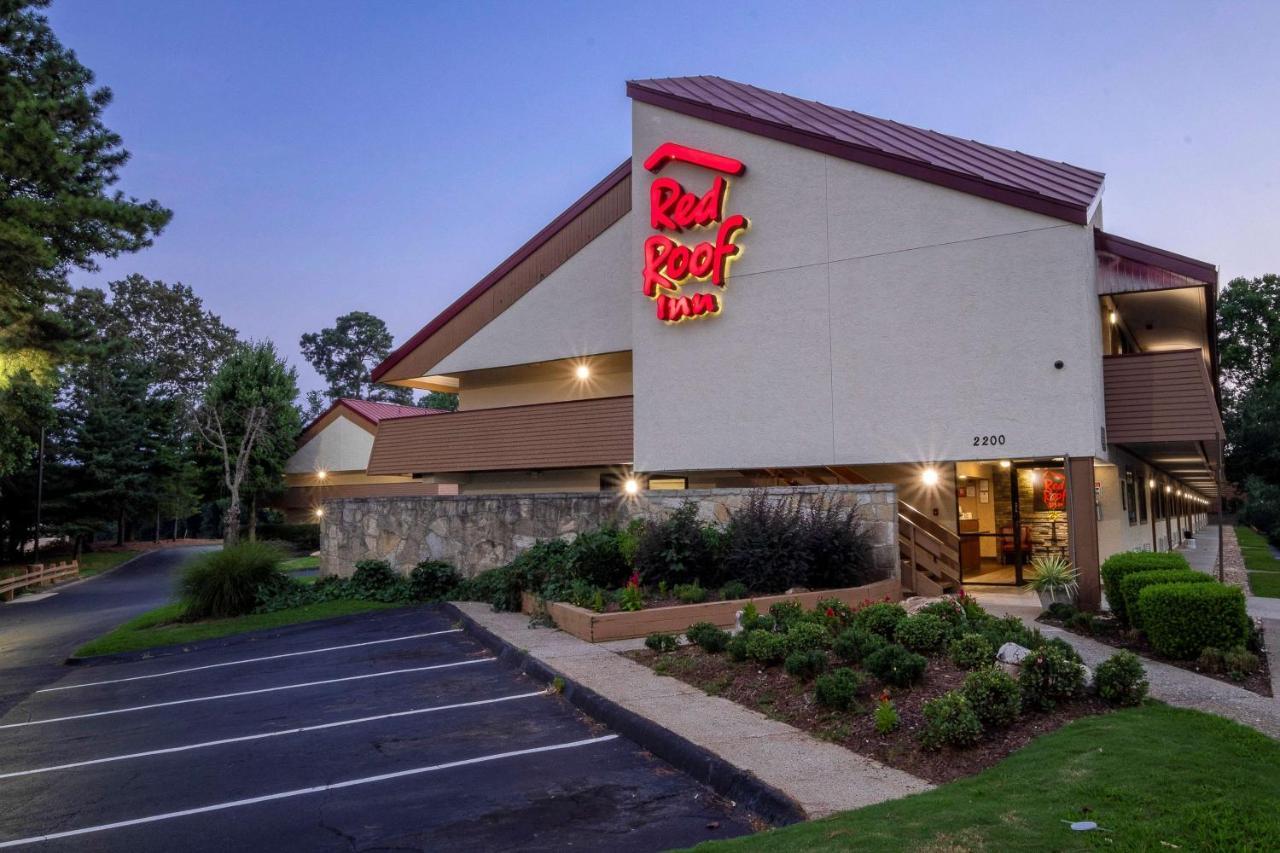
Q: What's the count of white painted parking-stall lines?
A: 4